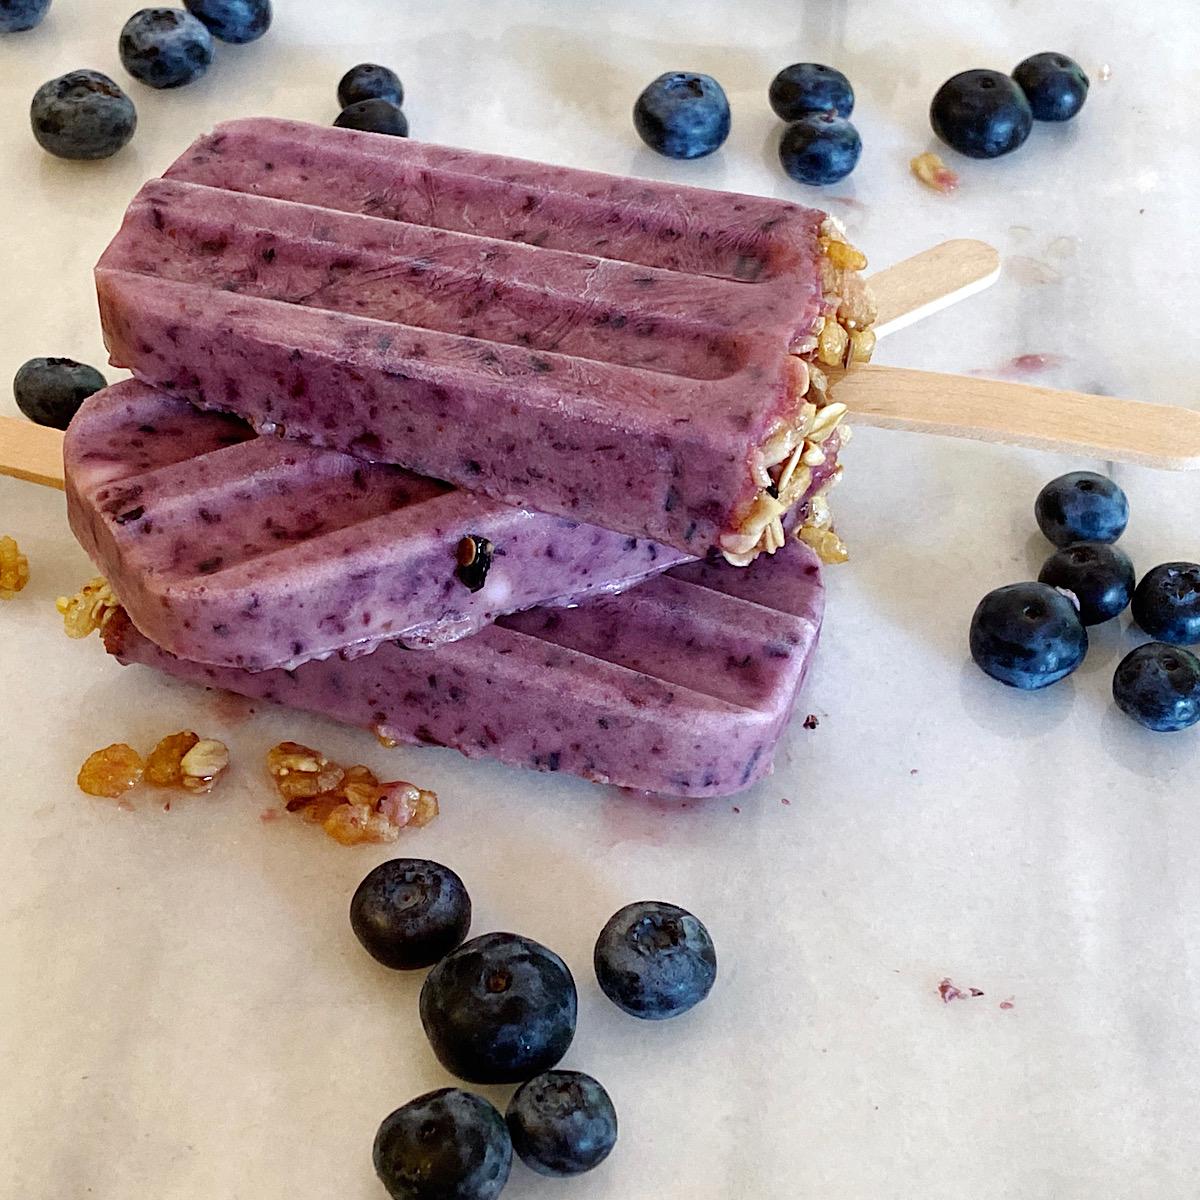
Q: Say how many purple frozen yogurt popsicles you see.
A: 3